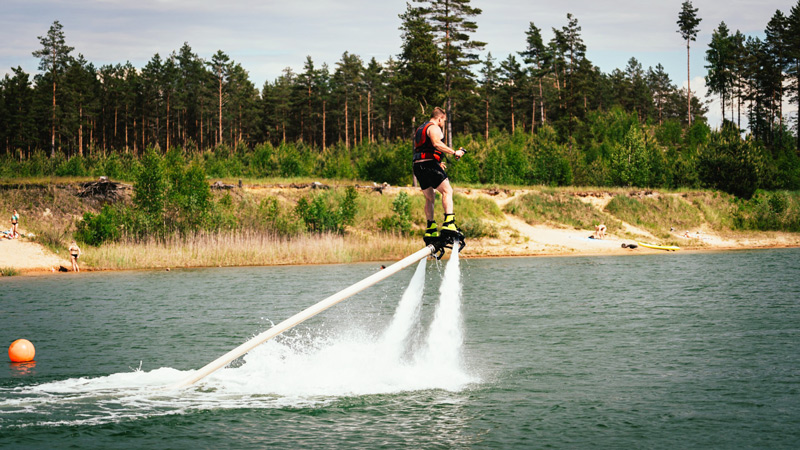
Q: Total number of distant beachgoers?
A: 3